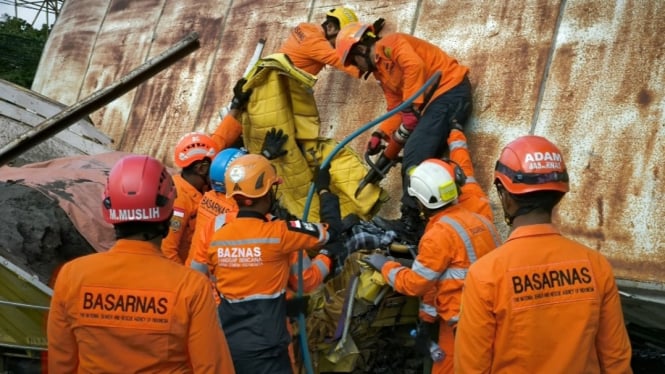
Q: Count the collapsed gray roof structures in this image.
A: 1